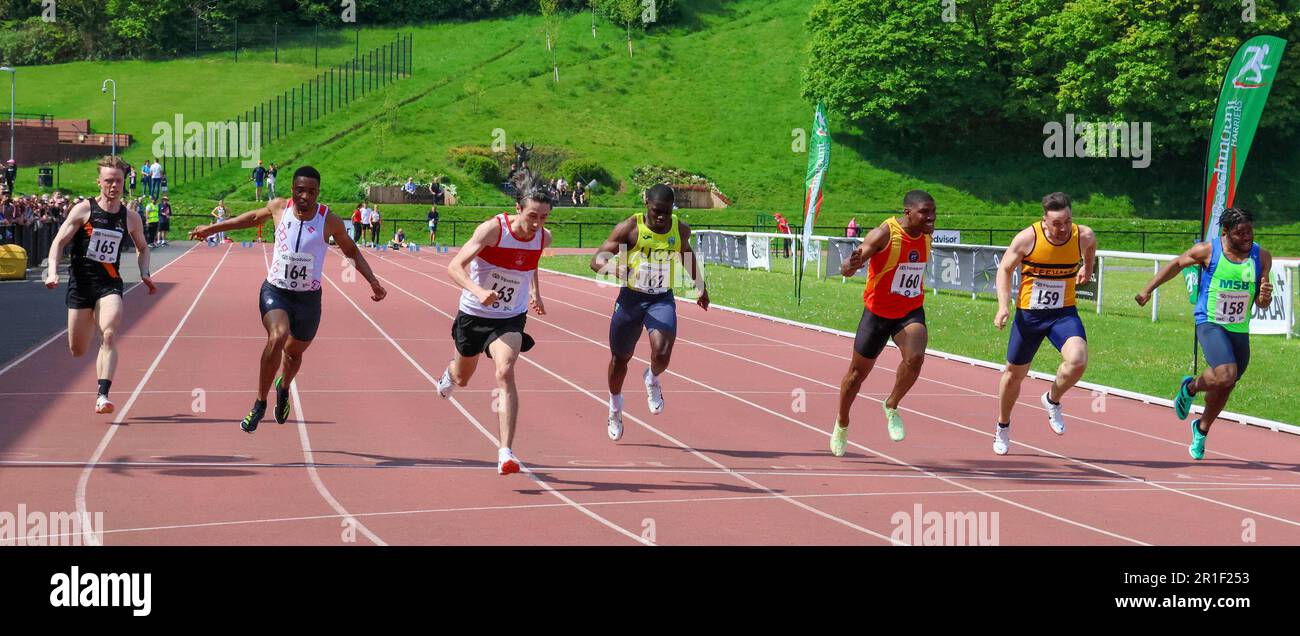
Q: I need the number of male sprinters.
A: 7